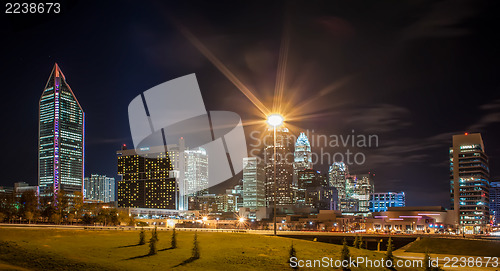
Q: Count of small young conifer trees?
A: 11